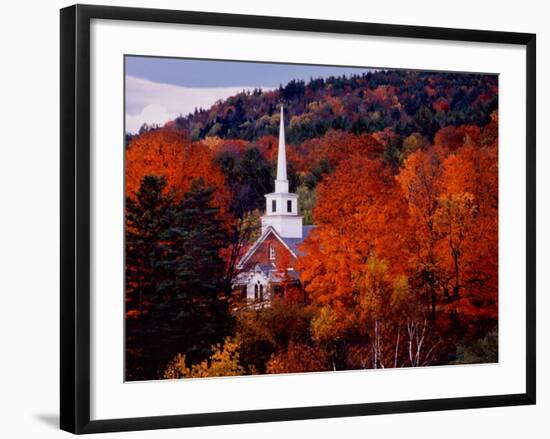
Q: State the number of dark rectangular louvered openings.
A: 2